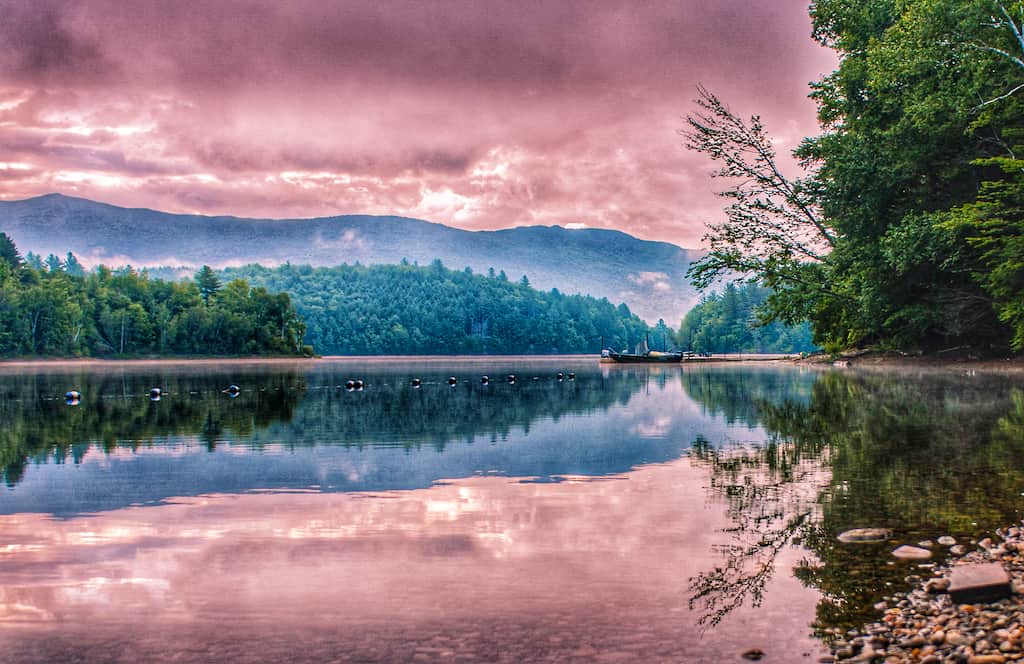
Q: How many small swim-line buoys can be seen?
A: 11